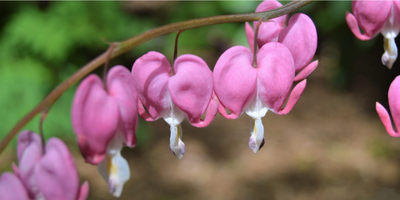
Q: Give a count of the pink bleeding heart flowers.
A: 8